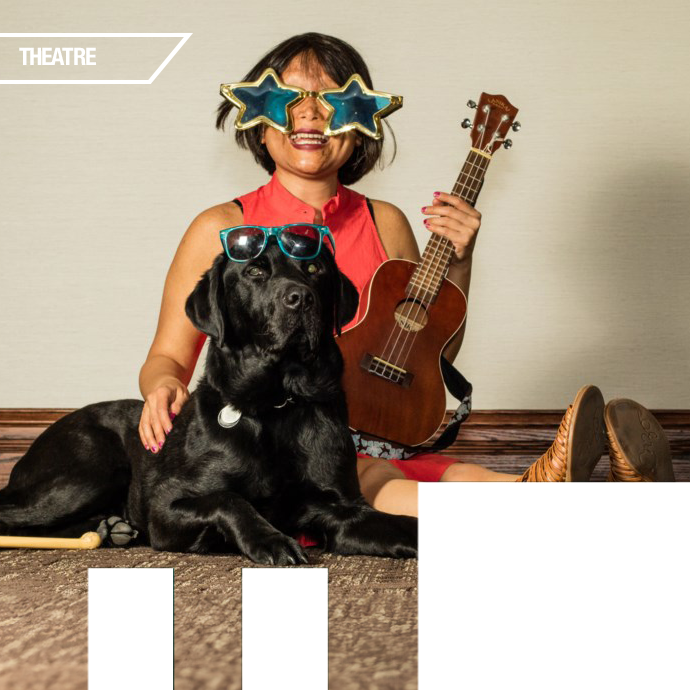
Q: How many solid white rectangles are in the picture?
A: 3